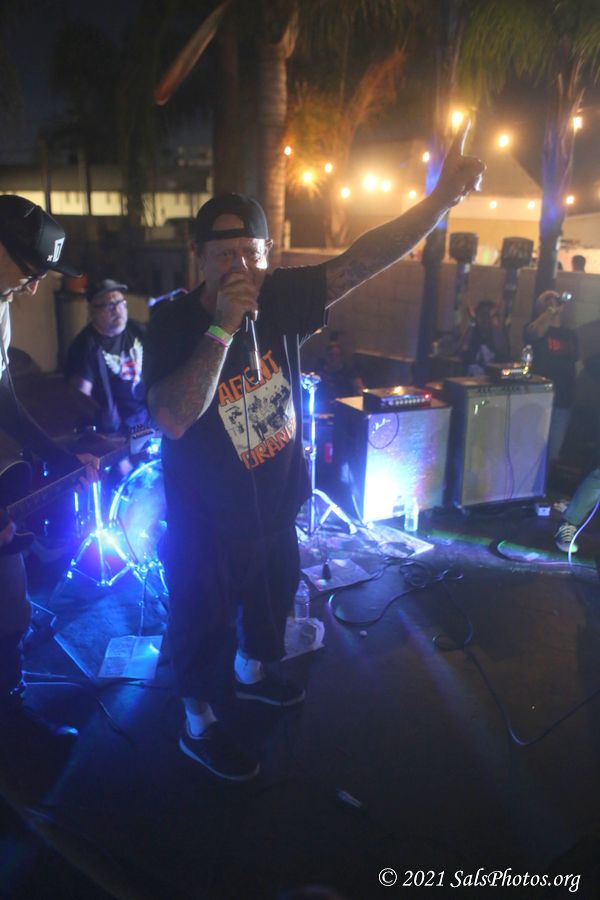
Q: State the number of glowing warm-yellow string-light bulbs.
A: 14